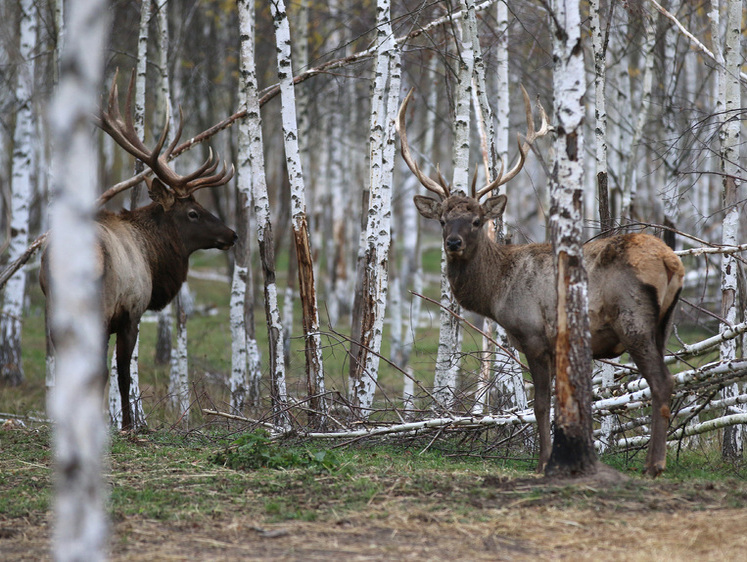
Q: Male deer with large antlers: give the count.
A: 2